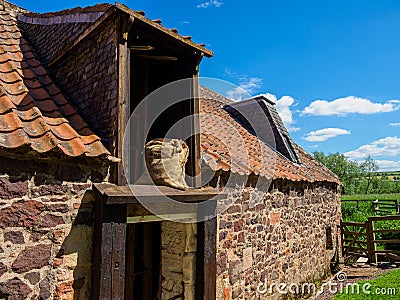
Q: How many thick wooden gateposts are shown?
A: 1